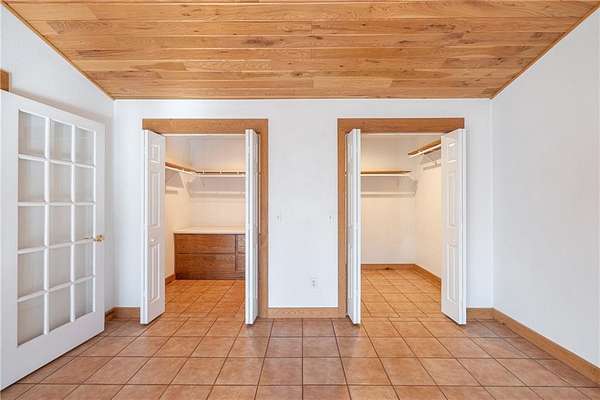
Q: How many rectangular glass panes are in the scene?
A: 15